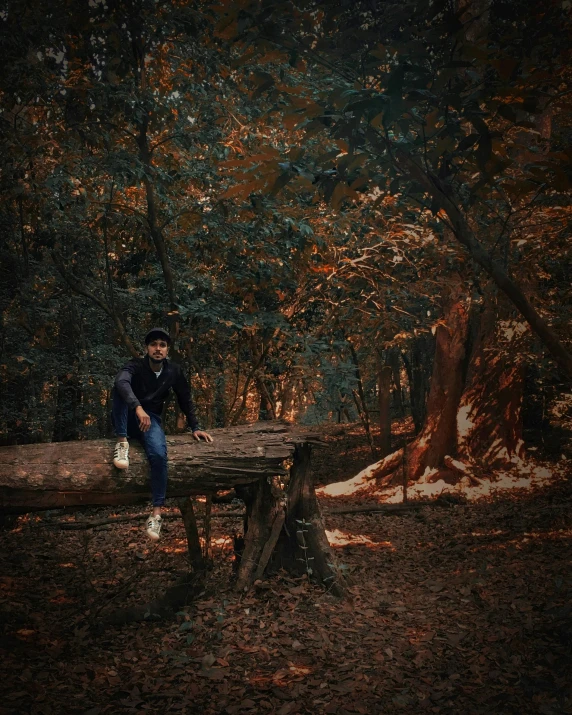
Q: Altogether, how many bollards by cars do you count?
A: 0